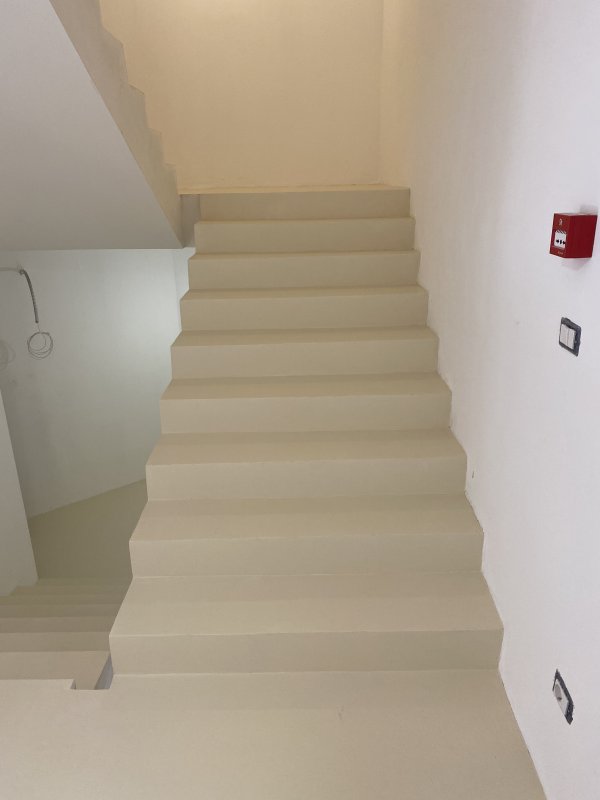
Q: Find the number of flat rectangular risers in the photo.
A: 9